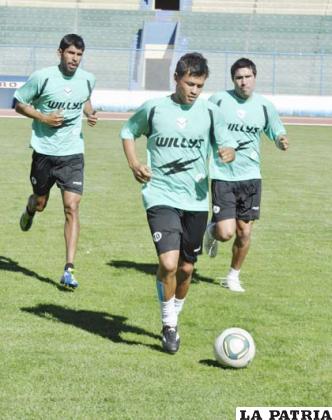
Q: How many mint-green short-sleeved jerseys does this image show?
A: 3